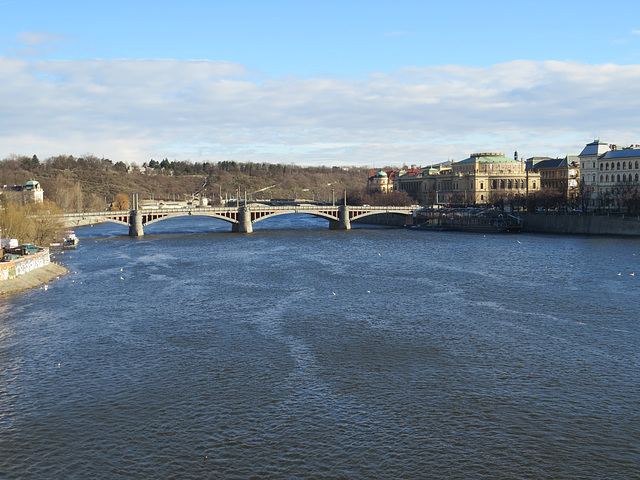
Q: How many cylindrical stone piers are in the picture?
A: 3